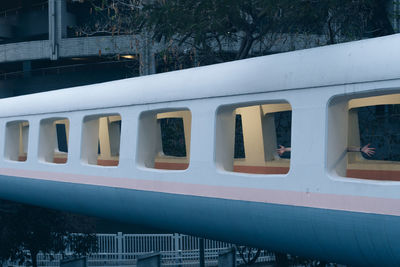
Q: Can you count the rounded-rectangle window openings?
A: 6